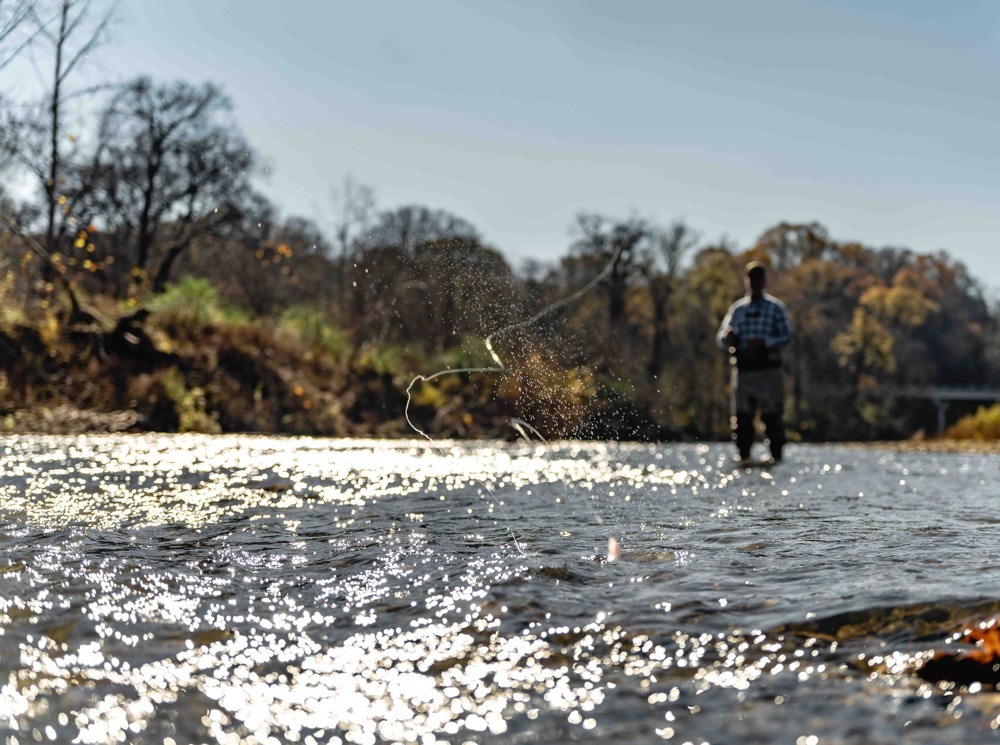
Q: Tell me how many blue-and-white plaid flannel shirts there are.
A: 1